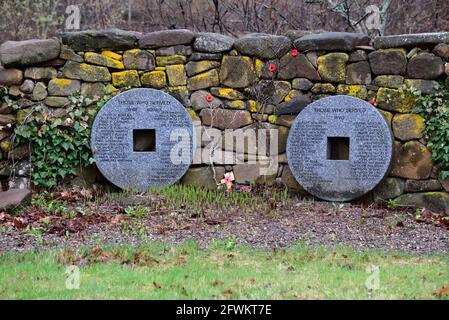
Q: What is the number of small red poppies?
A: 4